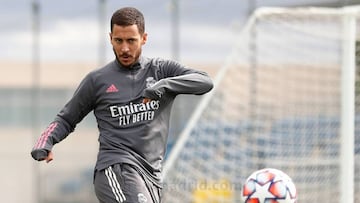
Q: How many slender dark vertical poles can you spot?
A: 4